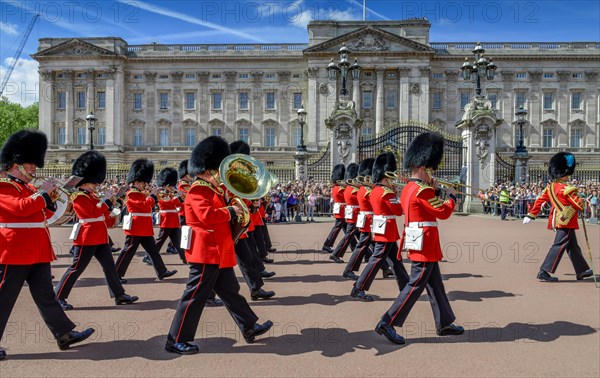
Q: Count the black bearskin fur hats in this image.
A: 13